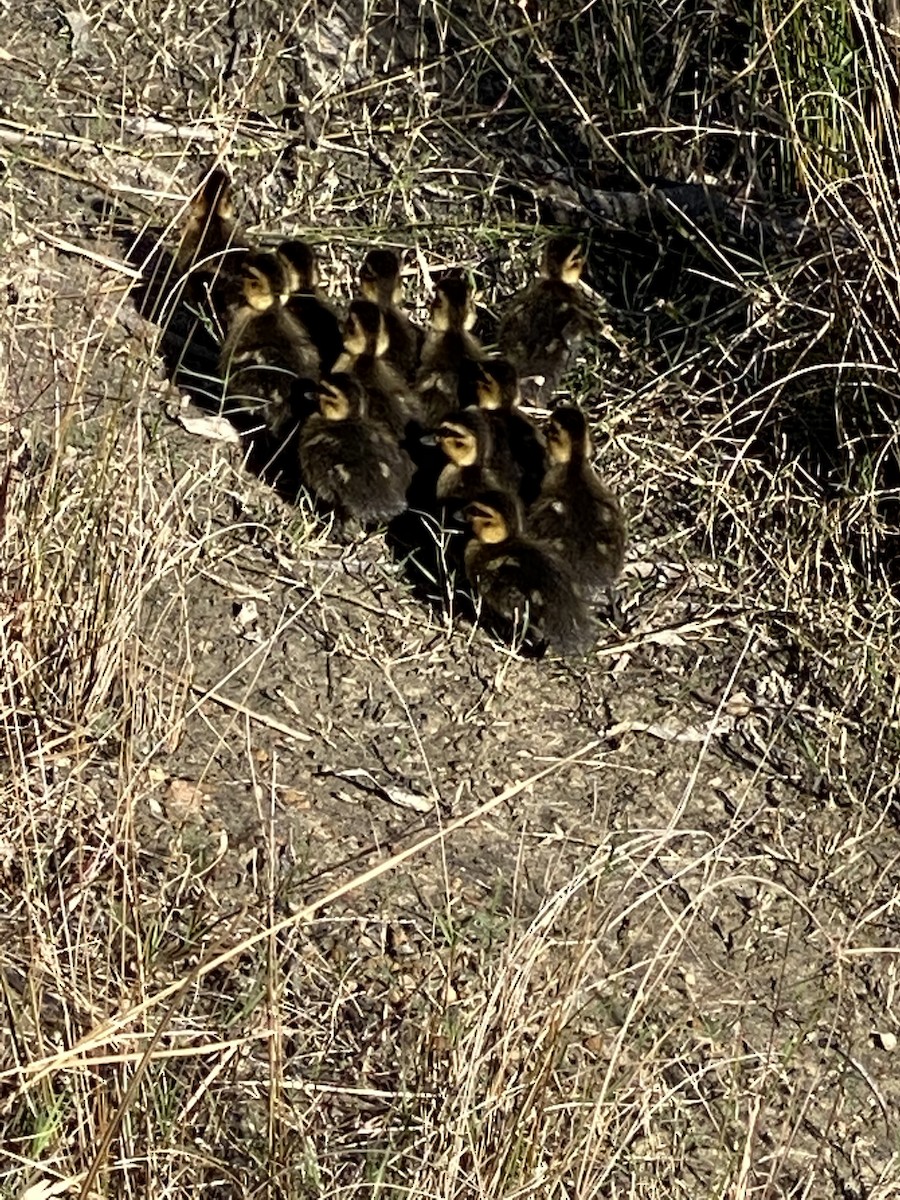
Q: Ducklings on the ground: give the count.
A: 12